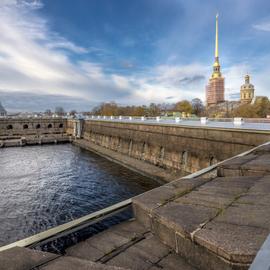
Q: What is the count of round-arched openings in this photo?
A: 5